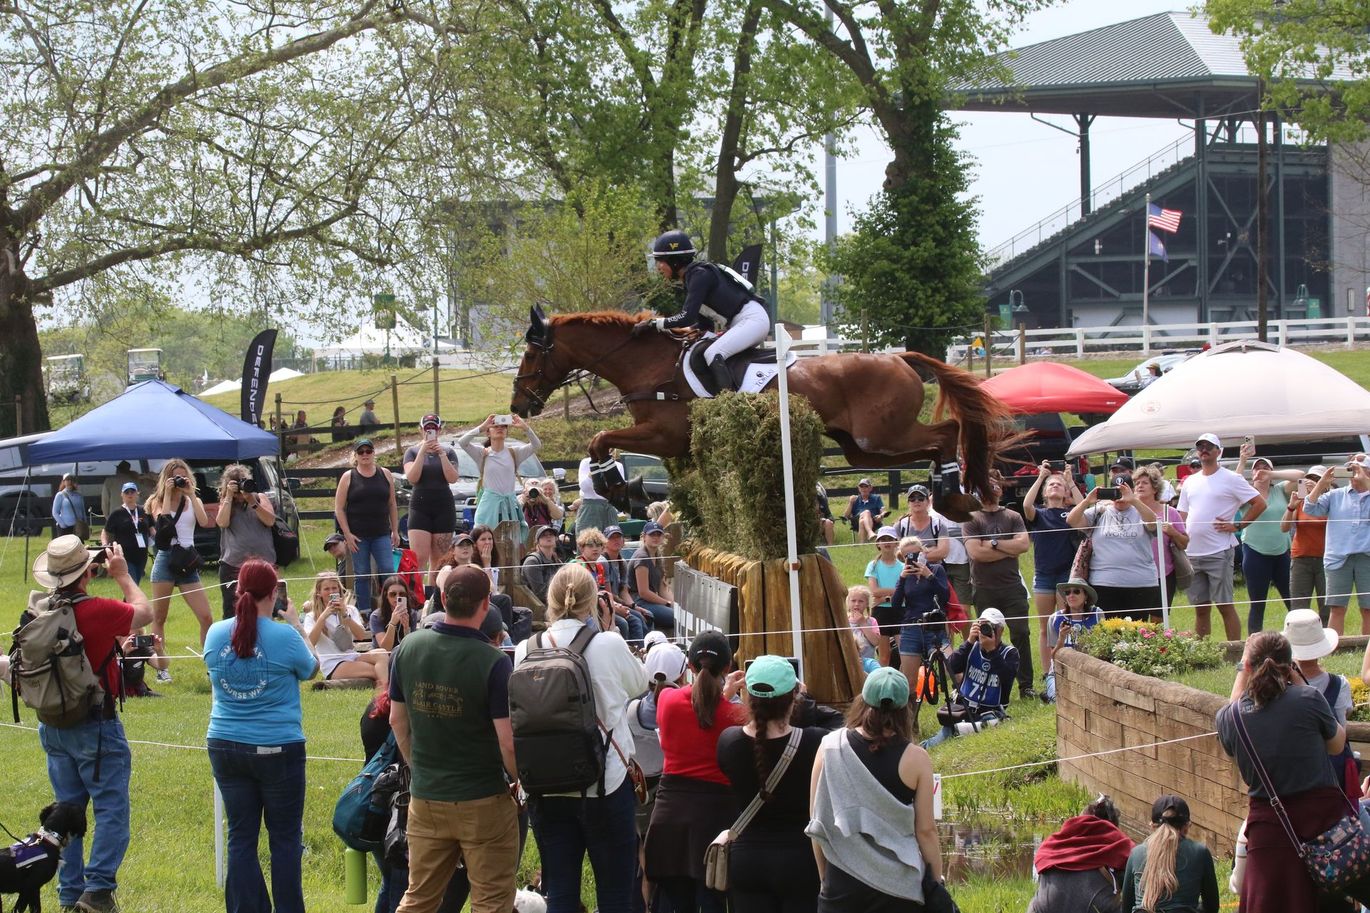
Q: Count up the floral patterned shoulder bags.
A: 1